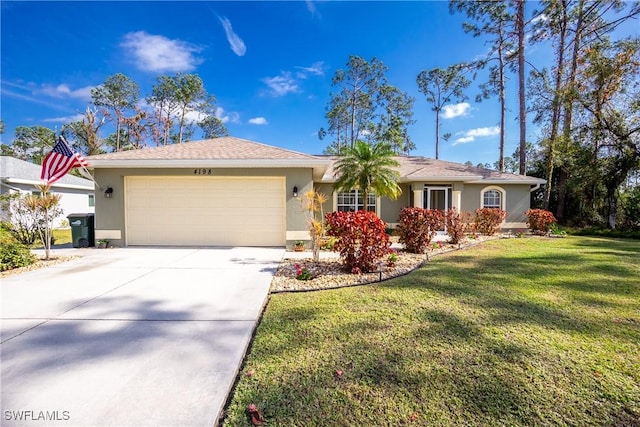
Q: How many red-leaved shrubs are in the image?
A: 5